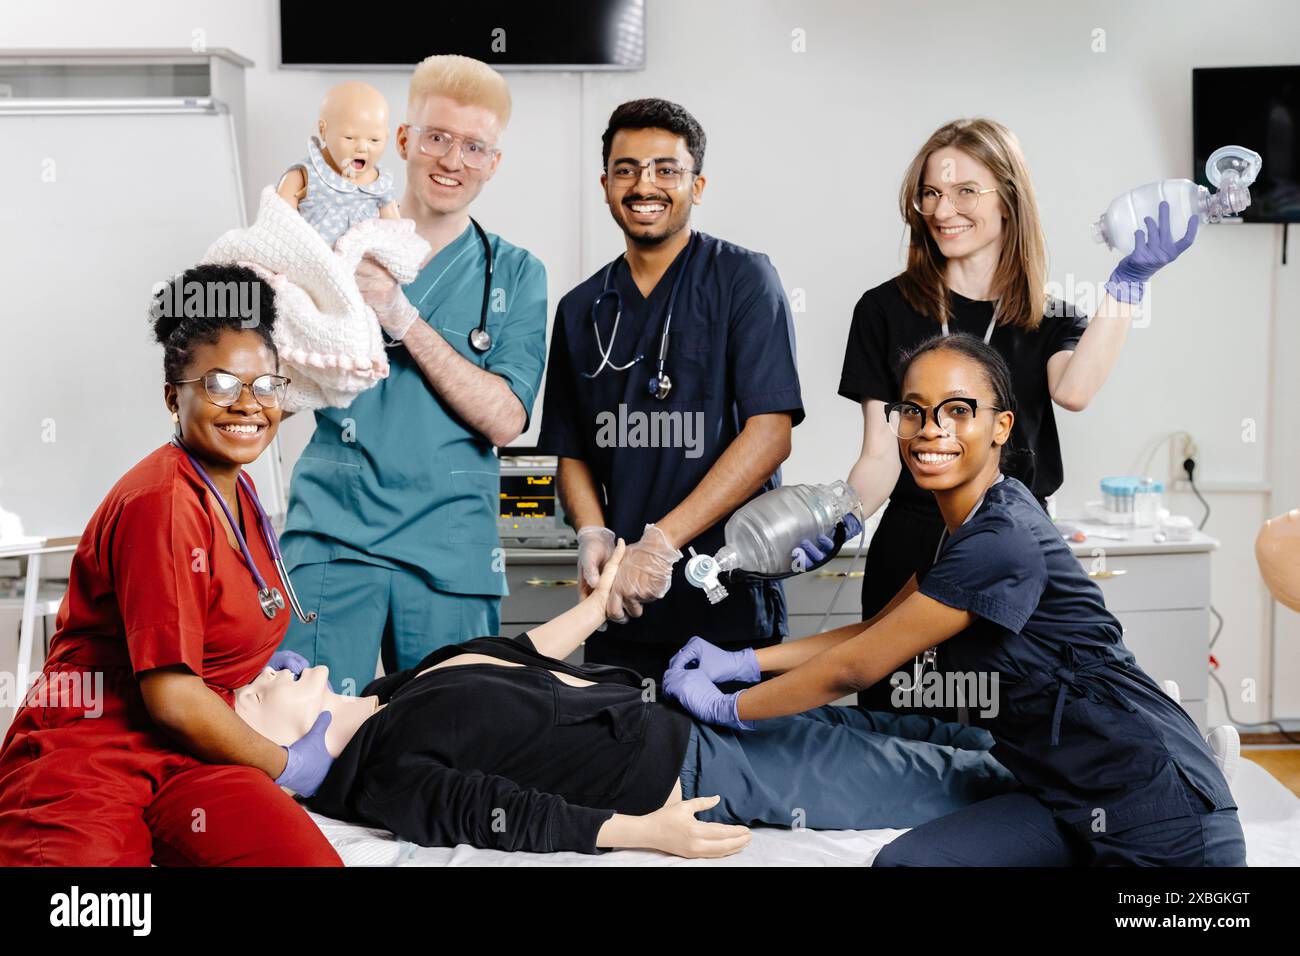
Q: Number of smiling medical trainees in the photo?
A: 5